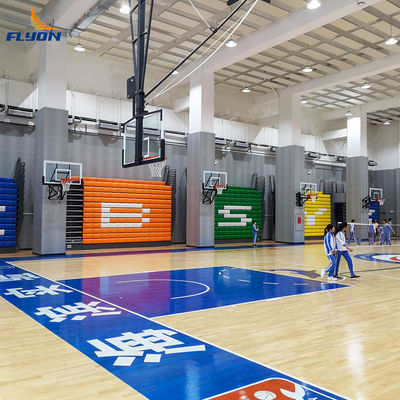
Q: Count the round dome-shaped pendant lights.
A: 12